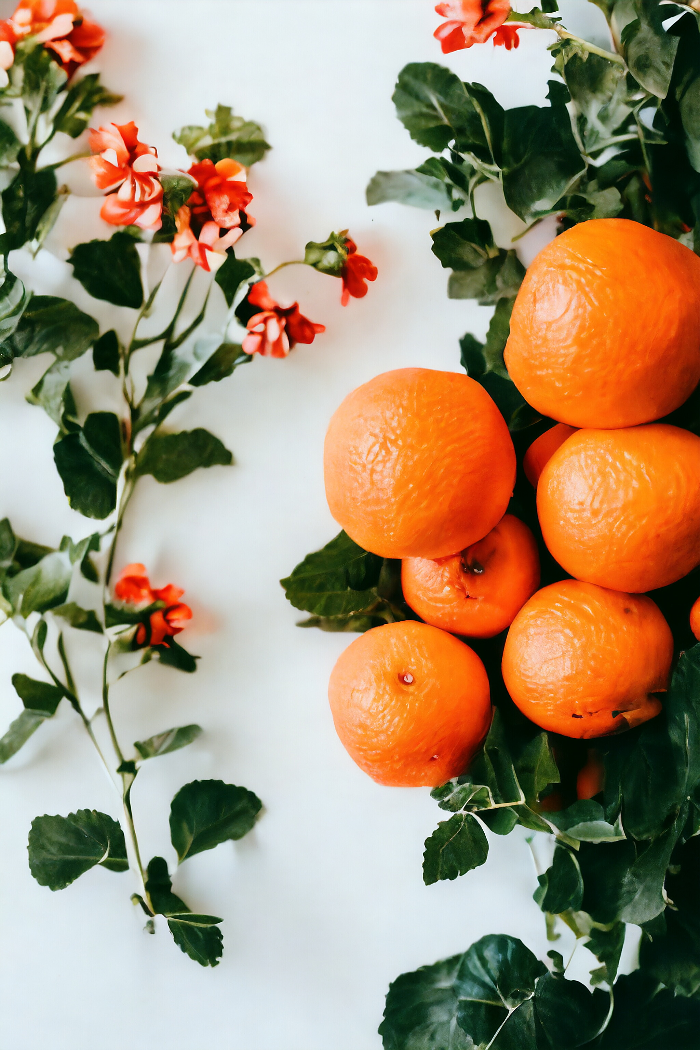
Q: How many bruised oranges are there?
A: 2